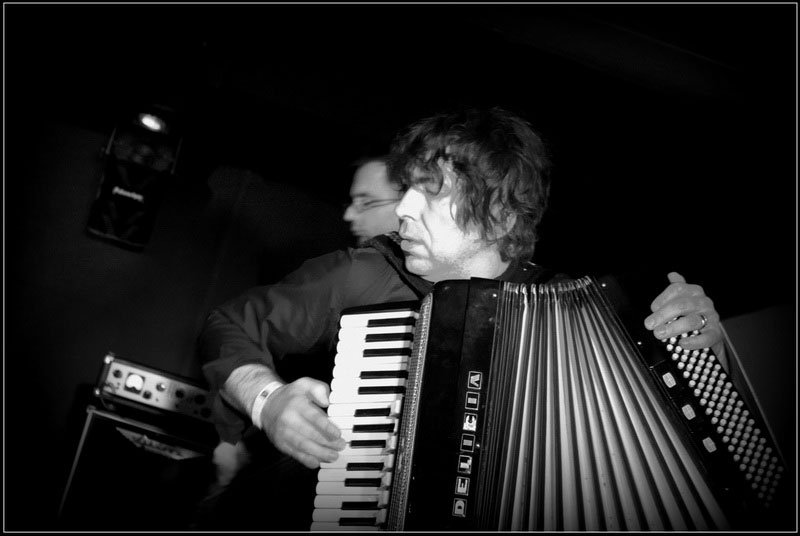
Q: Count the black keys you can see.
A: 12